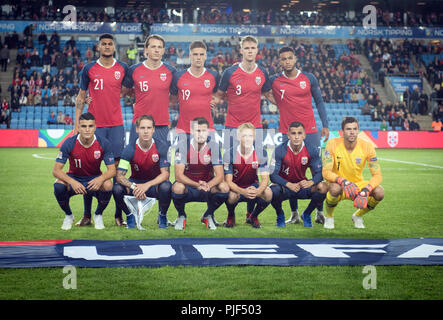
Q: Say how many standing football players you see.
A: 5